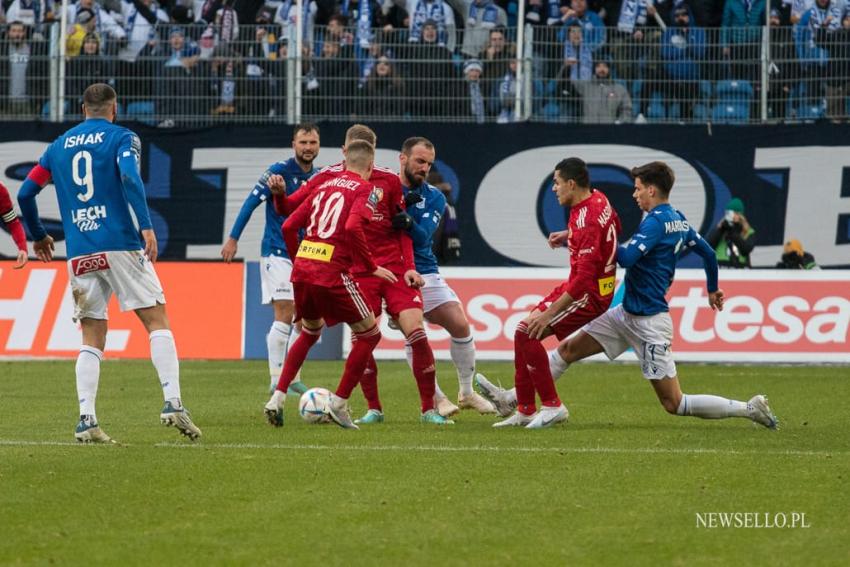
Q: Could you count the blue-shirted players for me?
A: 4